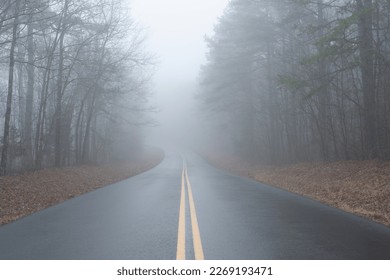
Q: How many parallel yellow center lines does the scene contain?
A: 2